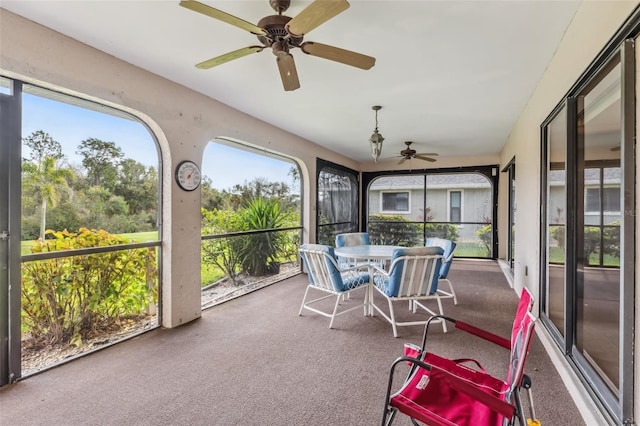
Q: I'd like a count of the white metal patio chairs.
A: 4